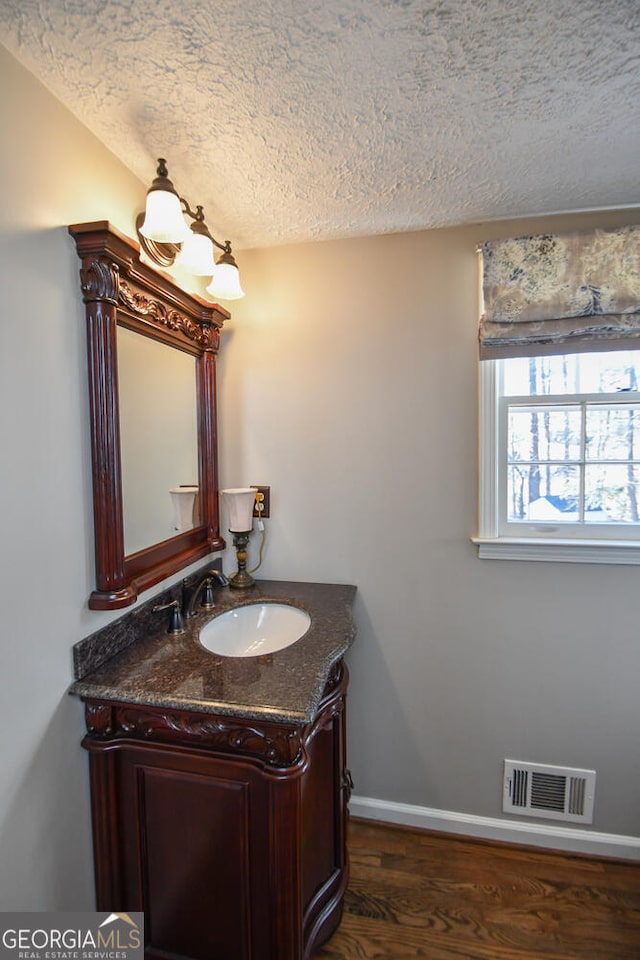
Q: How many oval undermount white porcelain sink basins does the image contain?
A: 1